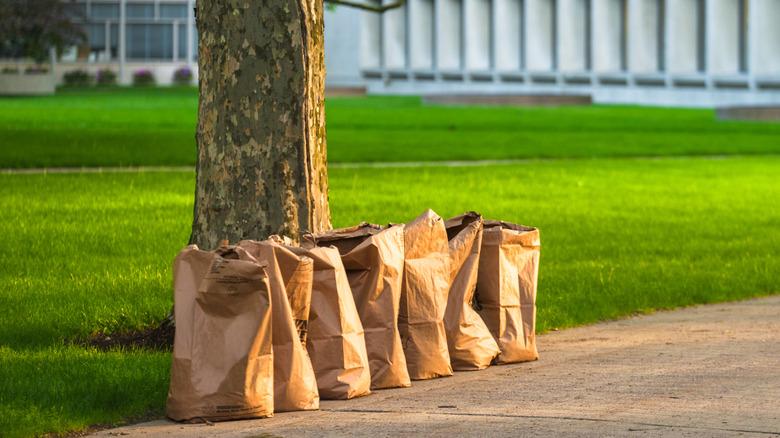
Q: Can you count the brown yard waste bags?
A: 7